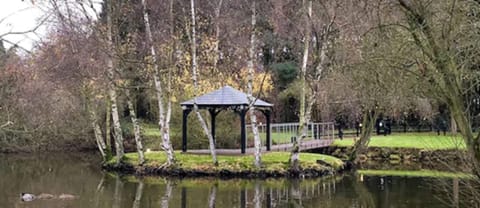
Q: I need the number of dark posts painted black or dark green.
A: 4